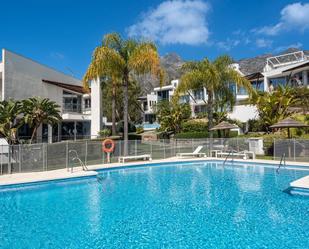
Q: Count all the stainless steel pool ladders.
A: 3